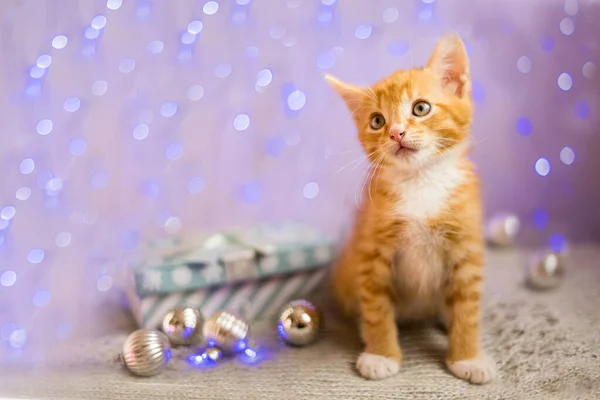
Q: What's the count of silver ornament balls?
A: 6